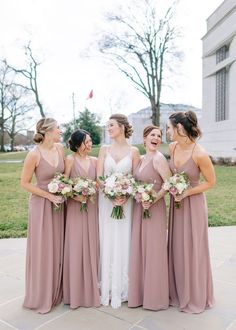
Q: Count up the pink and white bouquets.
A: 5